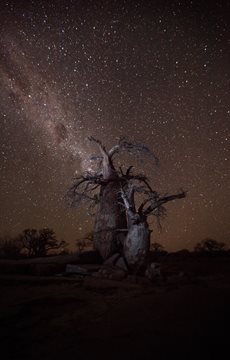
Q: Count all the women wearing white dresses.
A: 0